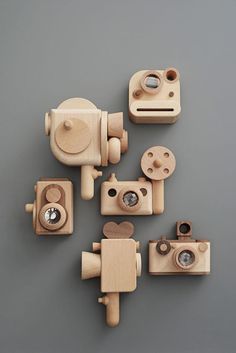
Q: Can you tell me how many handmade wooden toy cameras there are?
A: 6